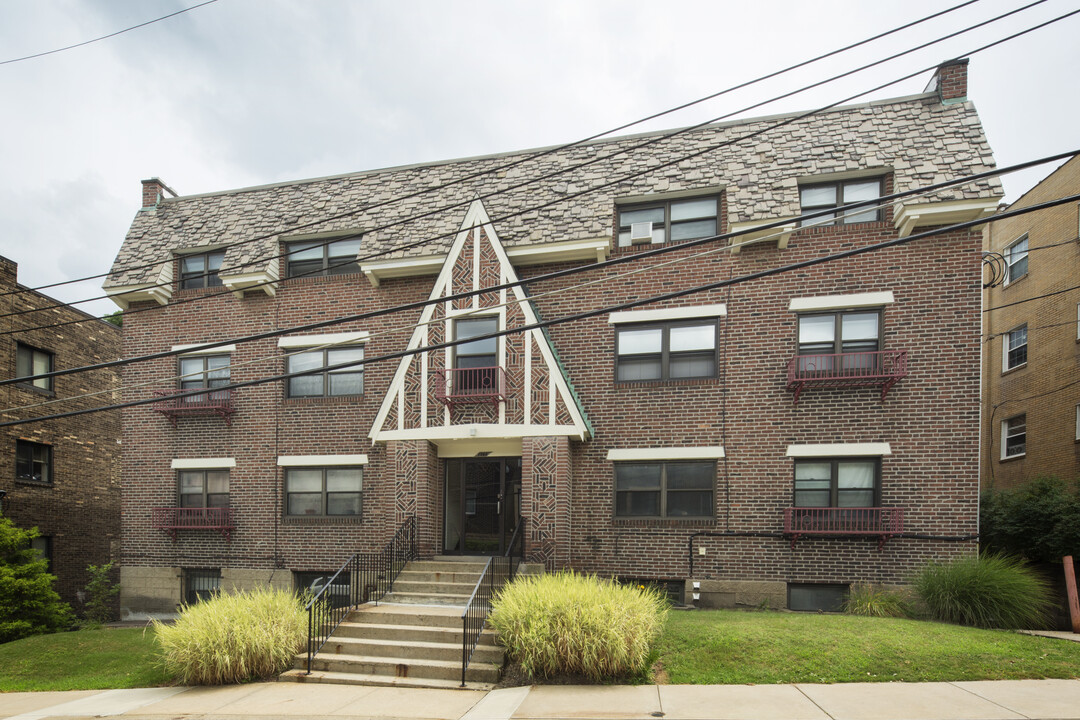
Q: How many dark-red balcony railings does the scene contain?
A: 5